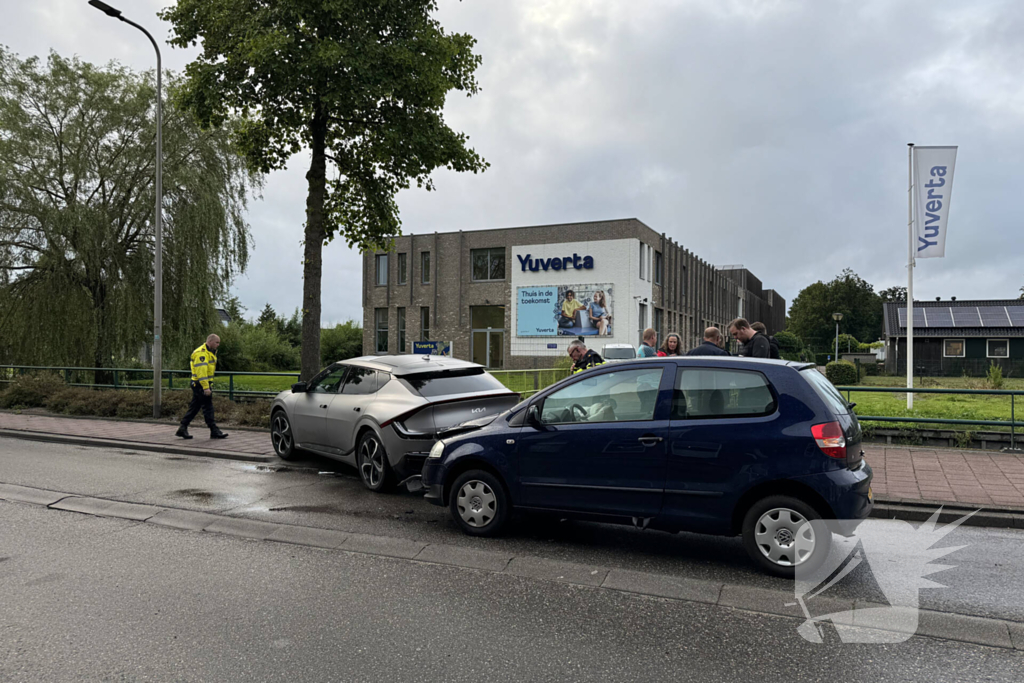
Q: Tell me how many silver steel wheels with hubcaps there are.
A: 2